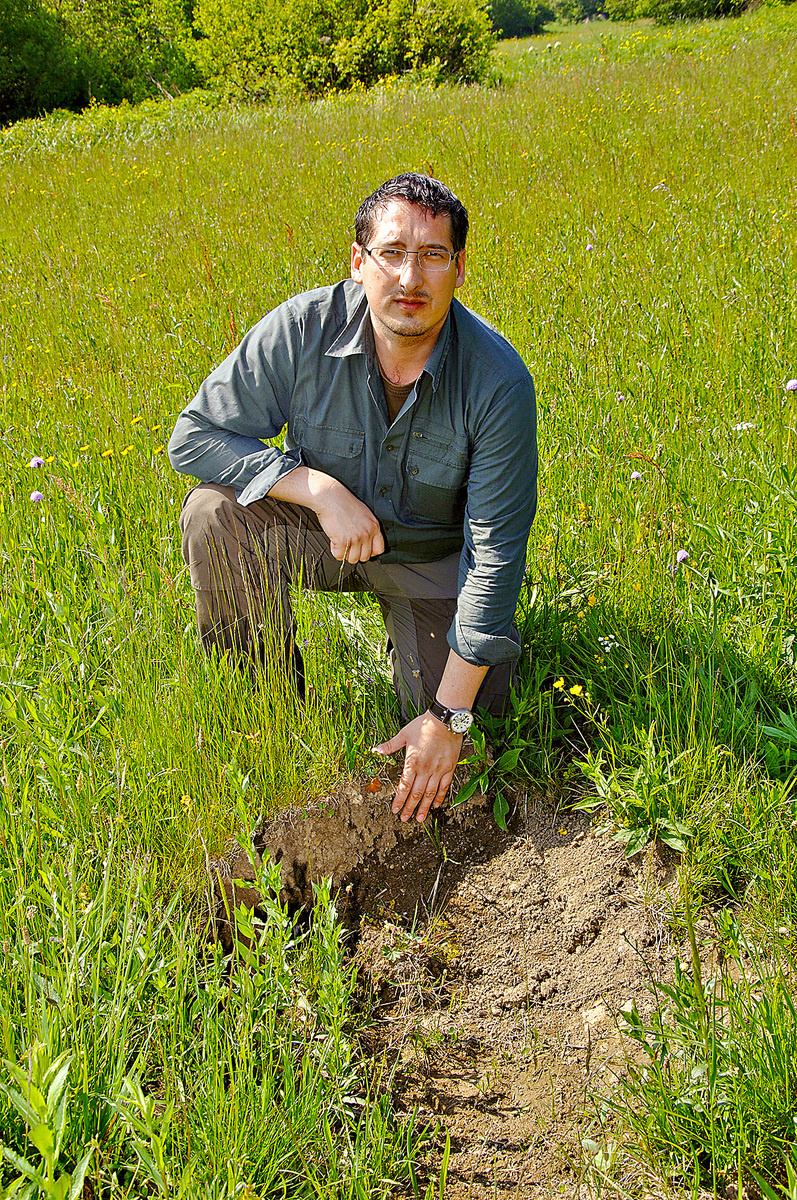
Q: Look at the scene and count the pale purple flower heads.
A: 7